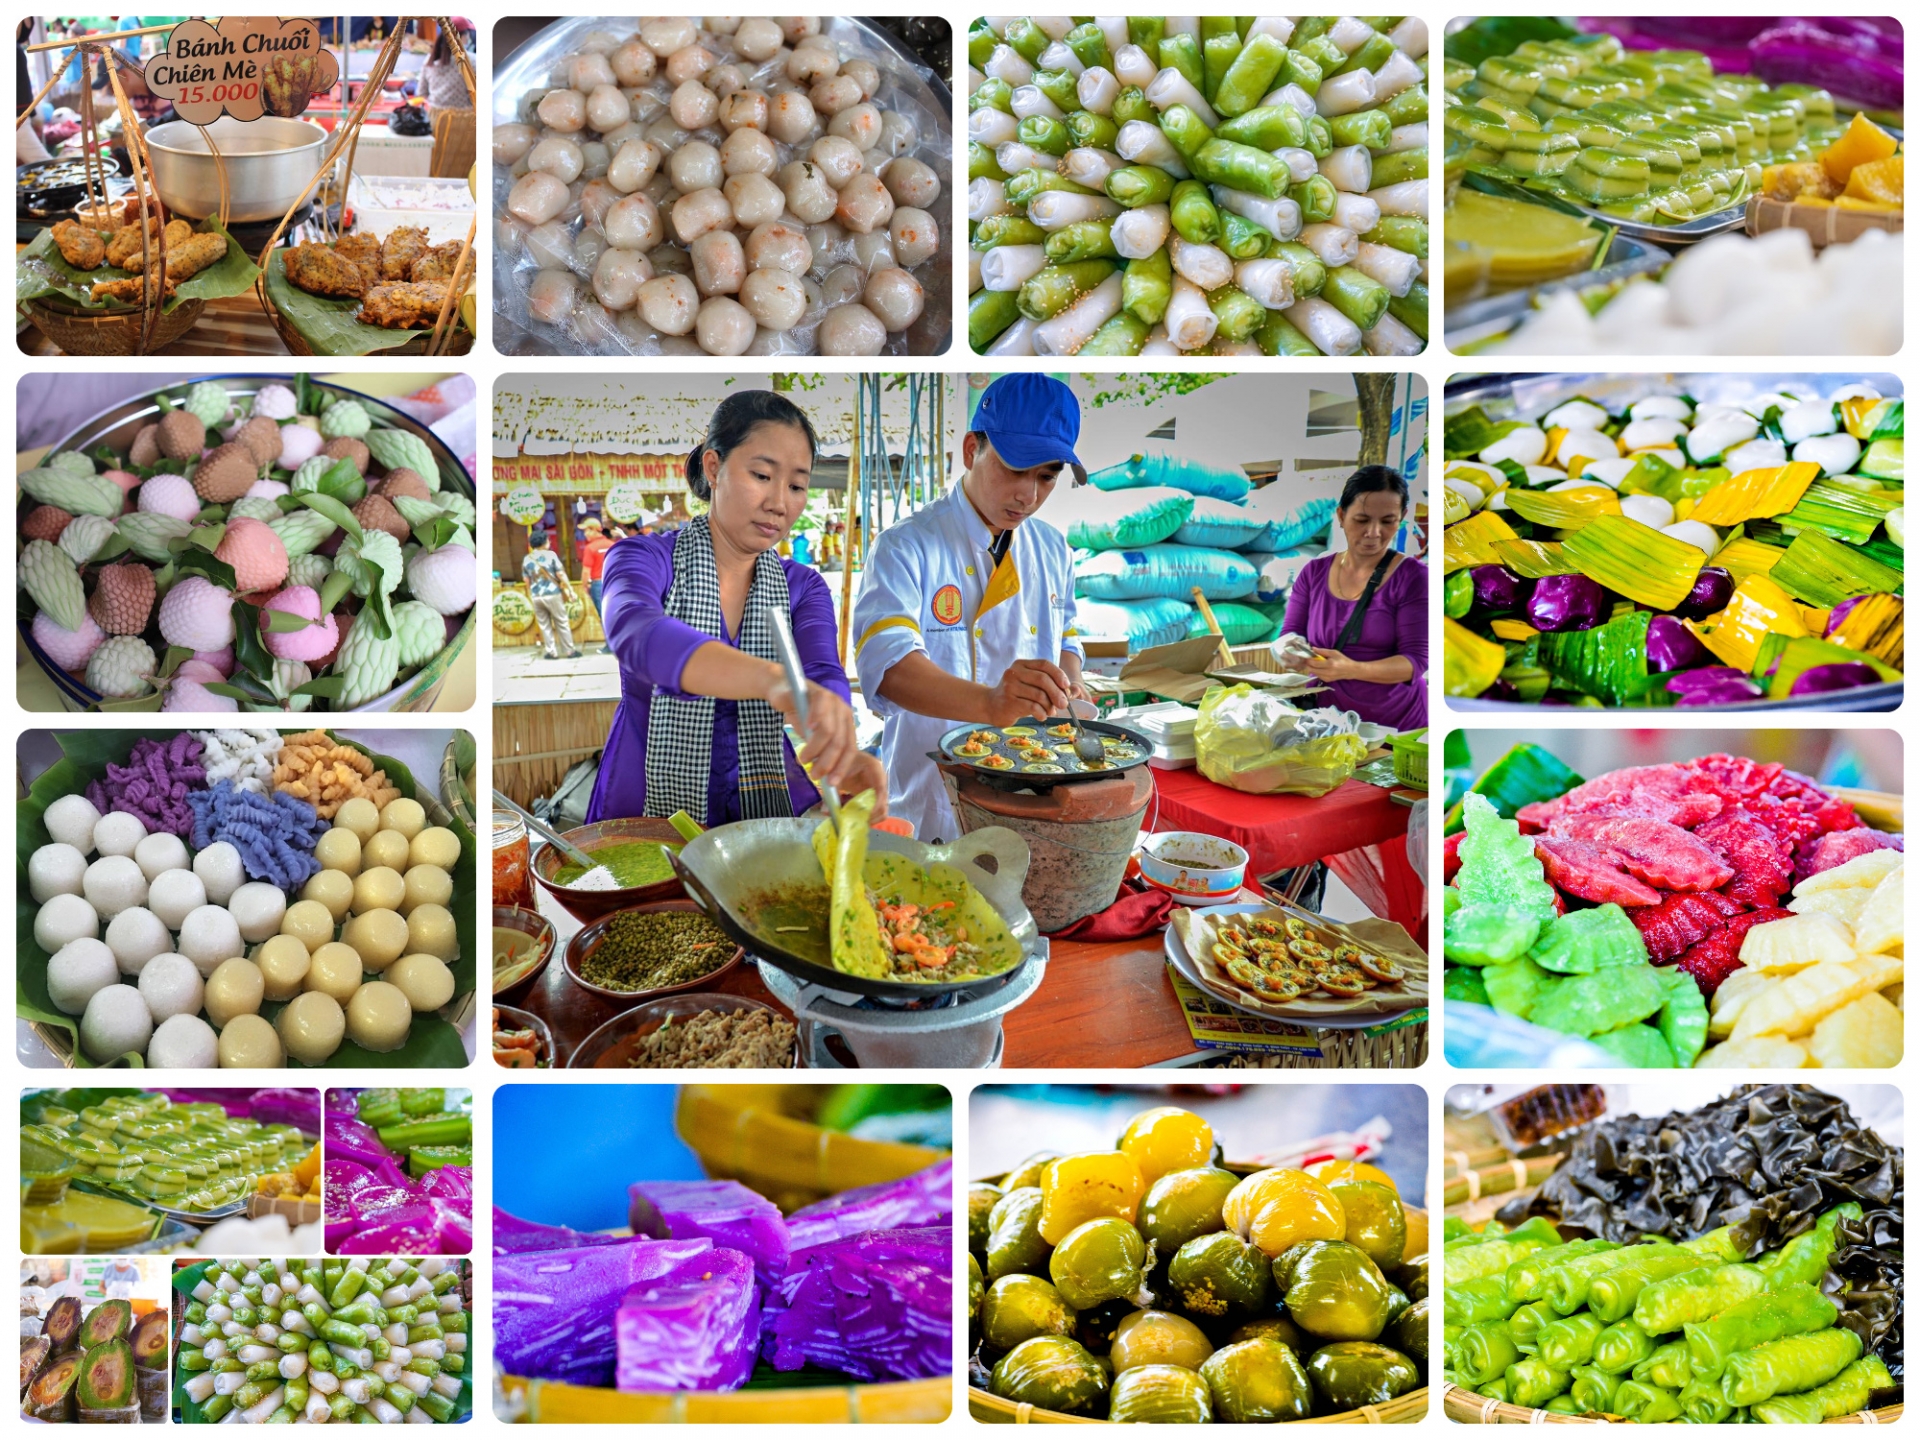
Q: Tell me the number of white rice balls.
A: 15